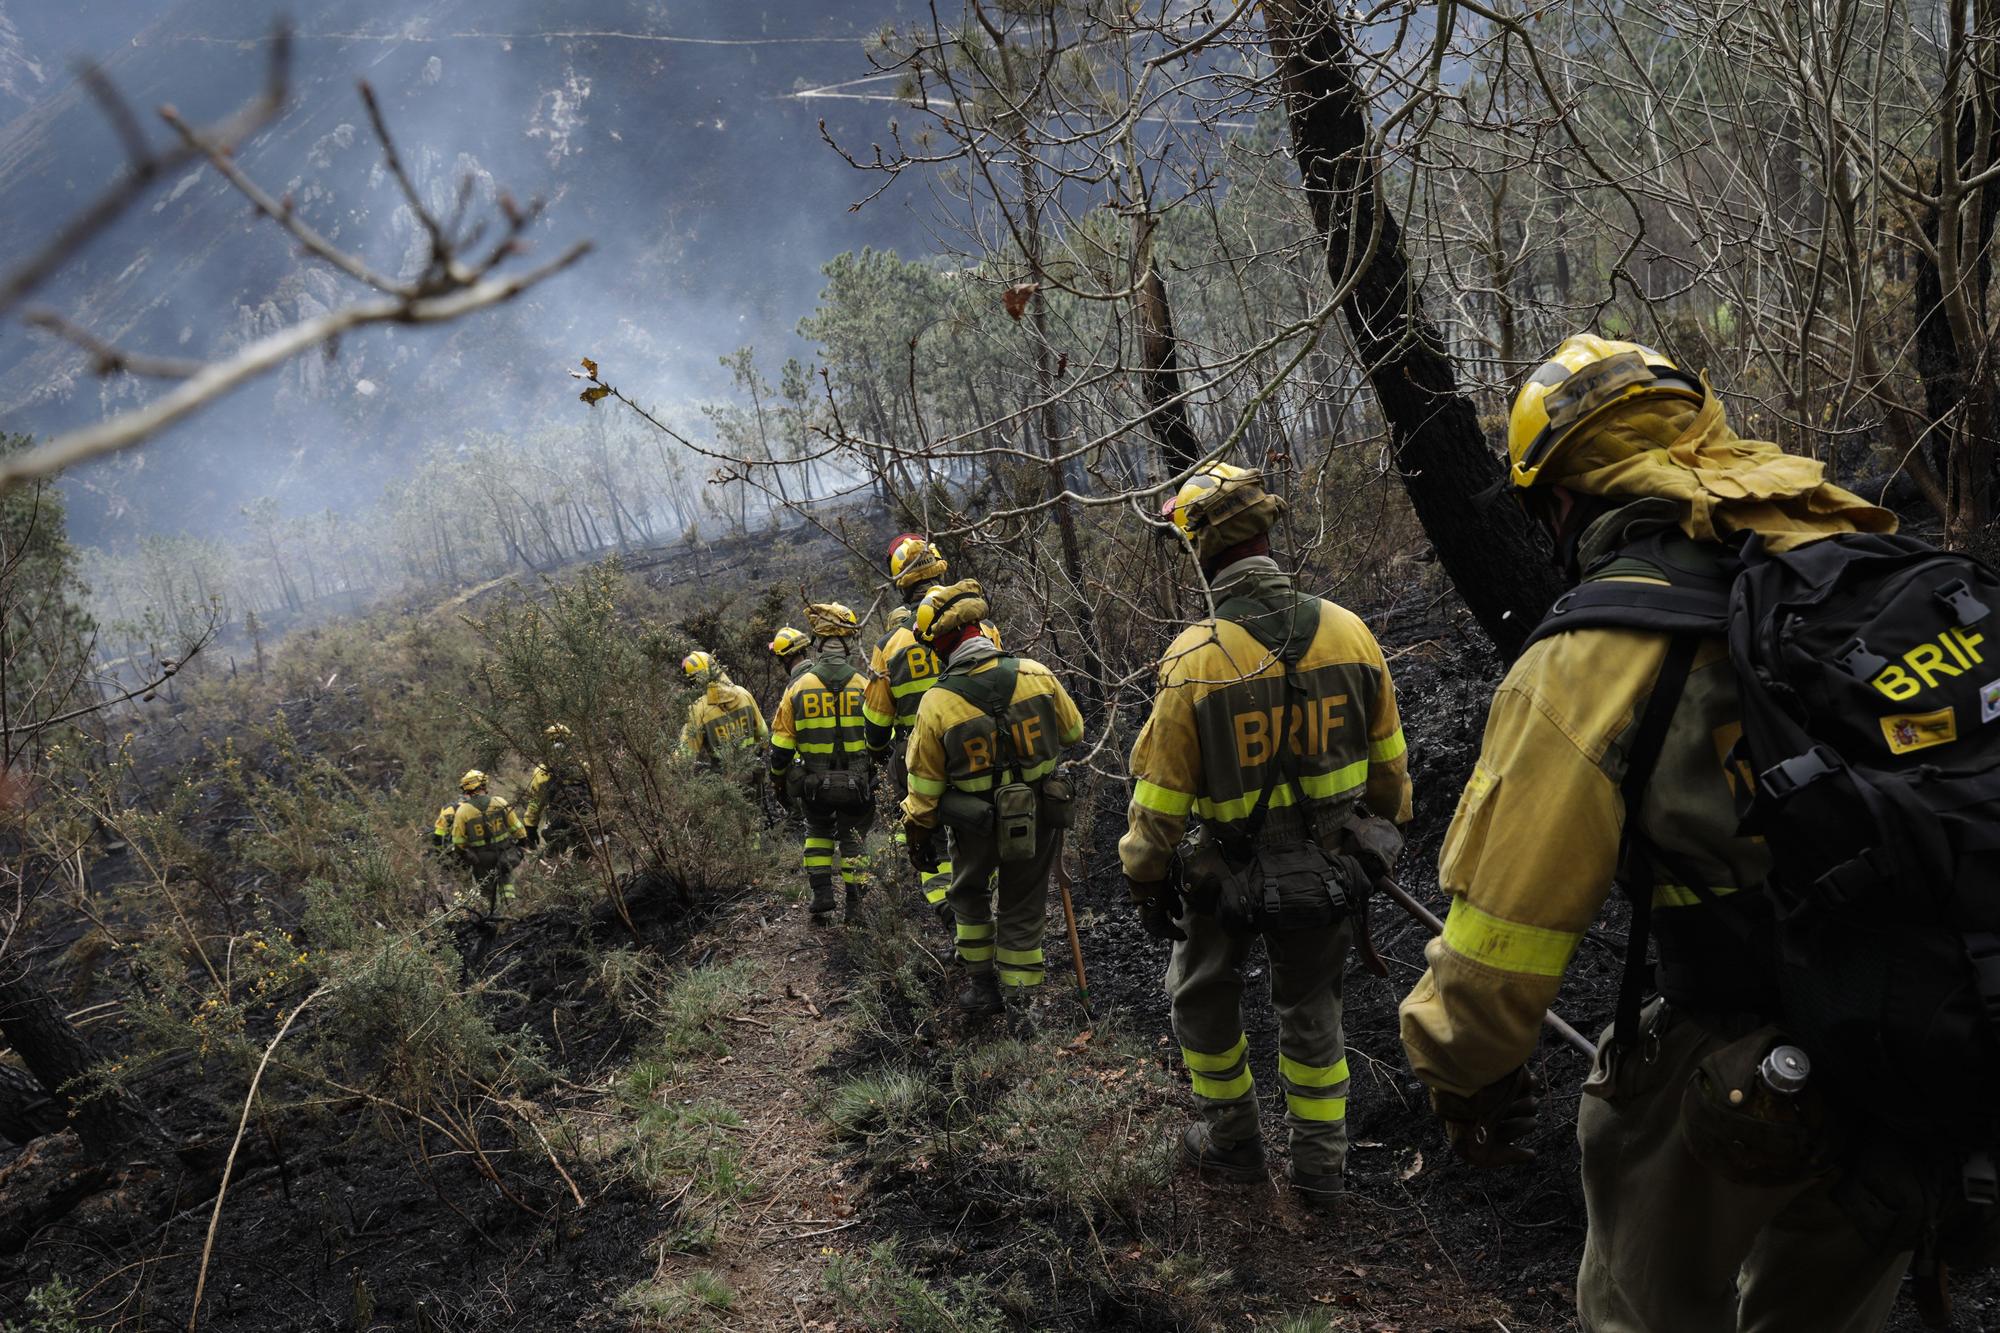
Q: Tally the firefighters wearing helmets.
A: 9